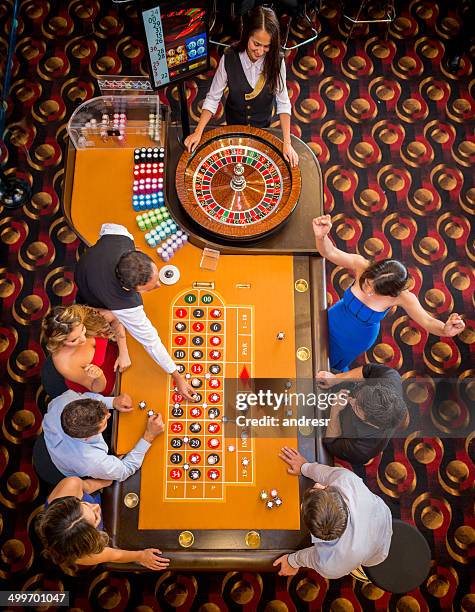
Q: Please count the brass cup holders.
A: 6